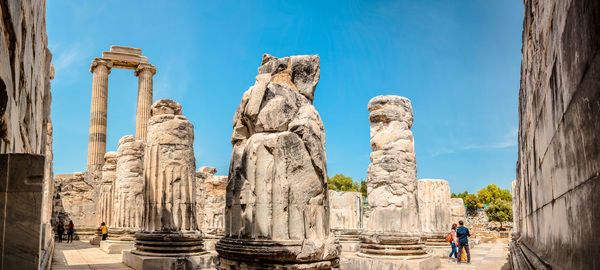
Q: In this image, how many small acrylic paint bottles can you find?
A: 0